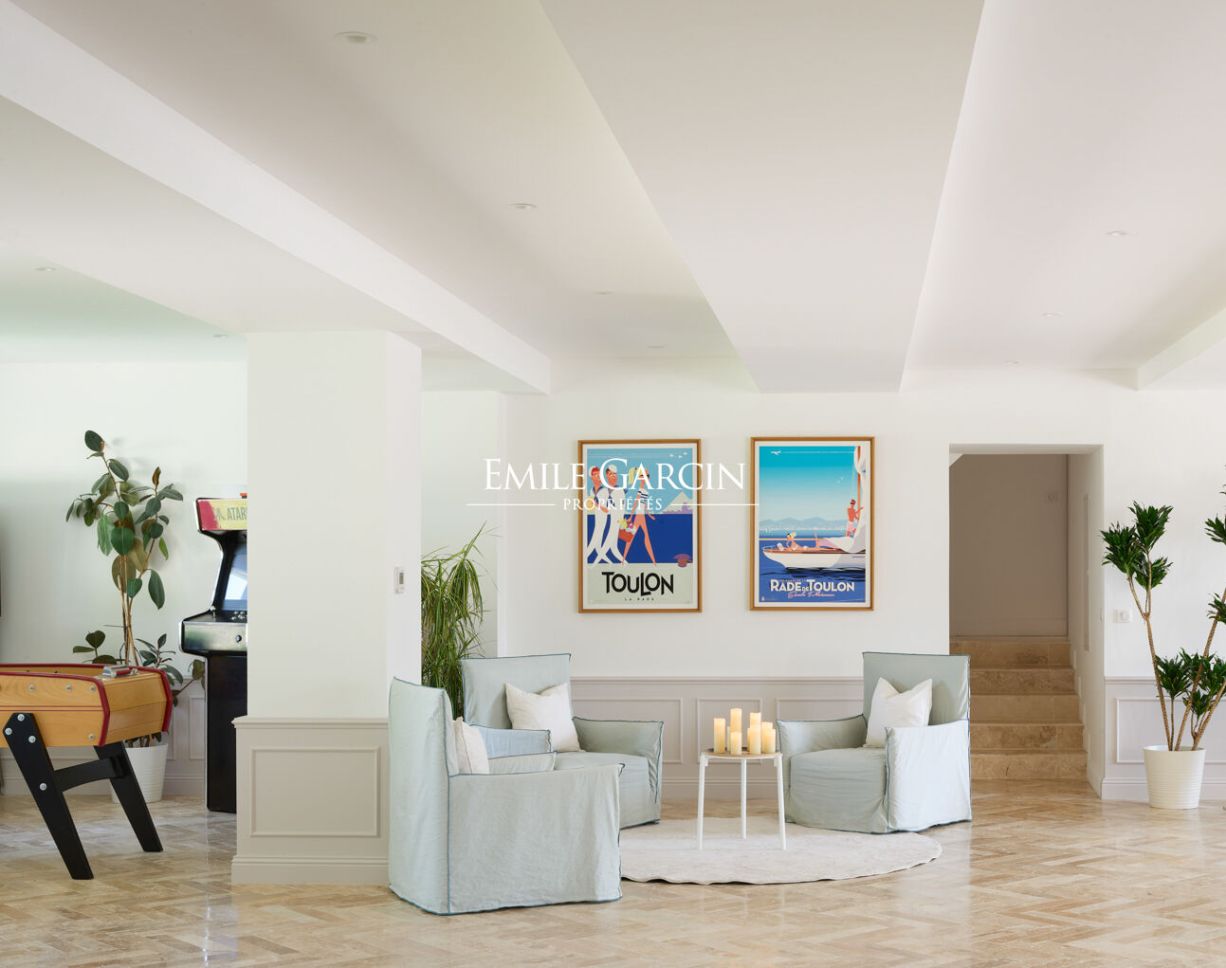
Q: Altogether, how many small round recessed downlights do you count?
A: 9